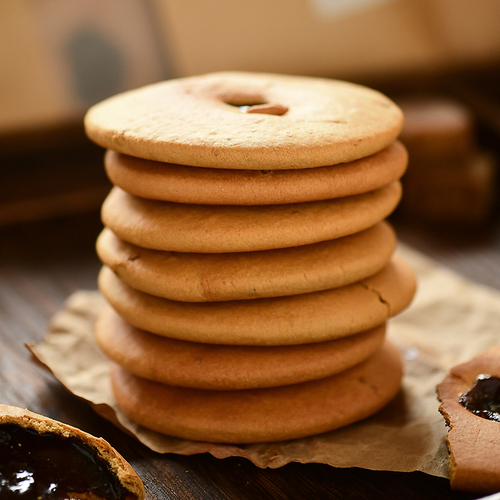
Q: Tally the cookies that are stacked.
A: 7